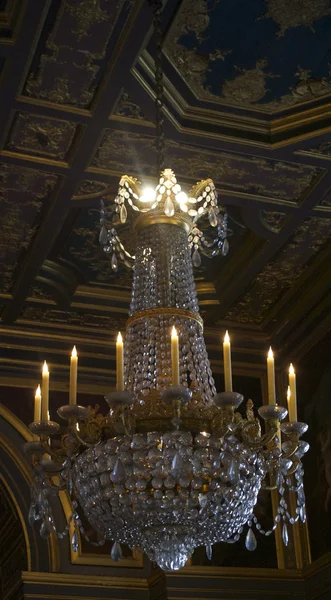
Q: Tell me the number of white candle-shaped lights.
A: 9